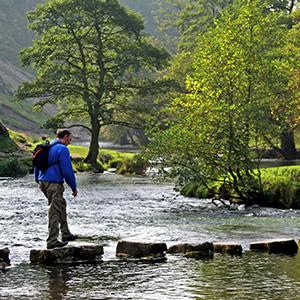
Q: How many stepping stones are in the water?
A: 6